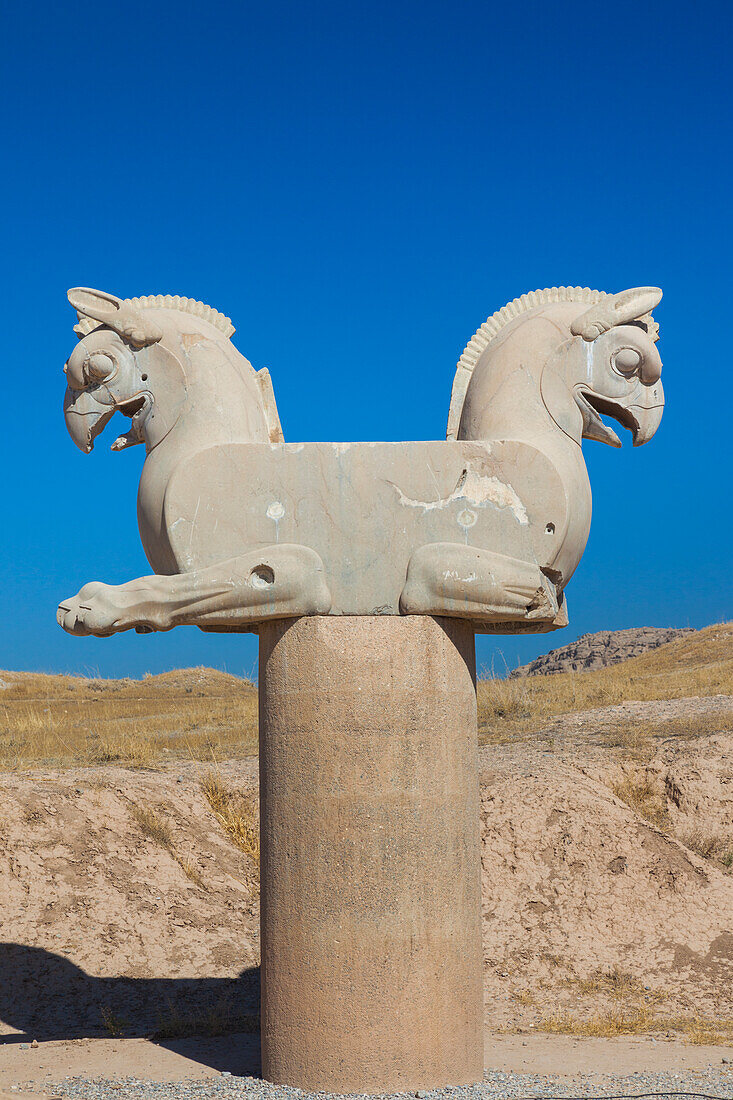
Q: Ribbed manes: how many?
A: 2